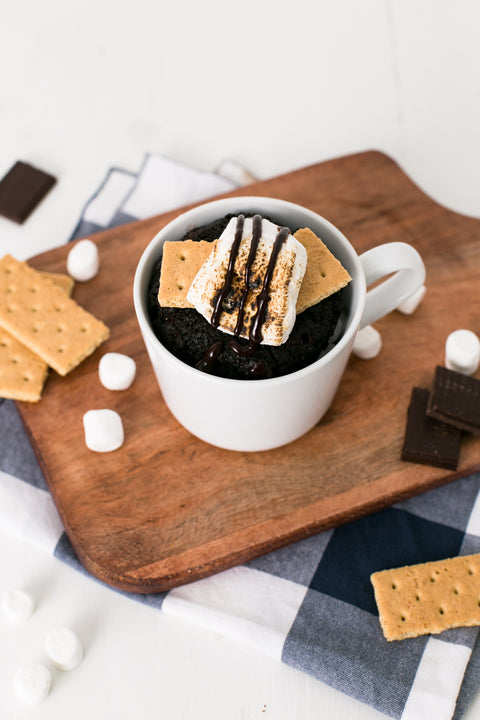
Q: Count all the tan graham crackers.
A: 5